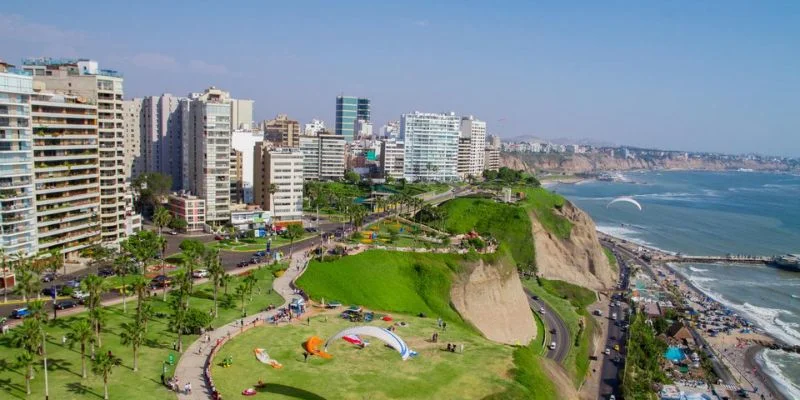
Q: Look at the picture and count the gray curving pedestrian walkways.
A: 1